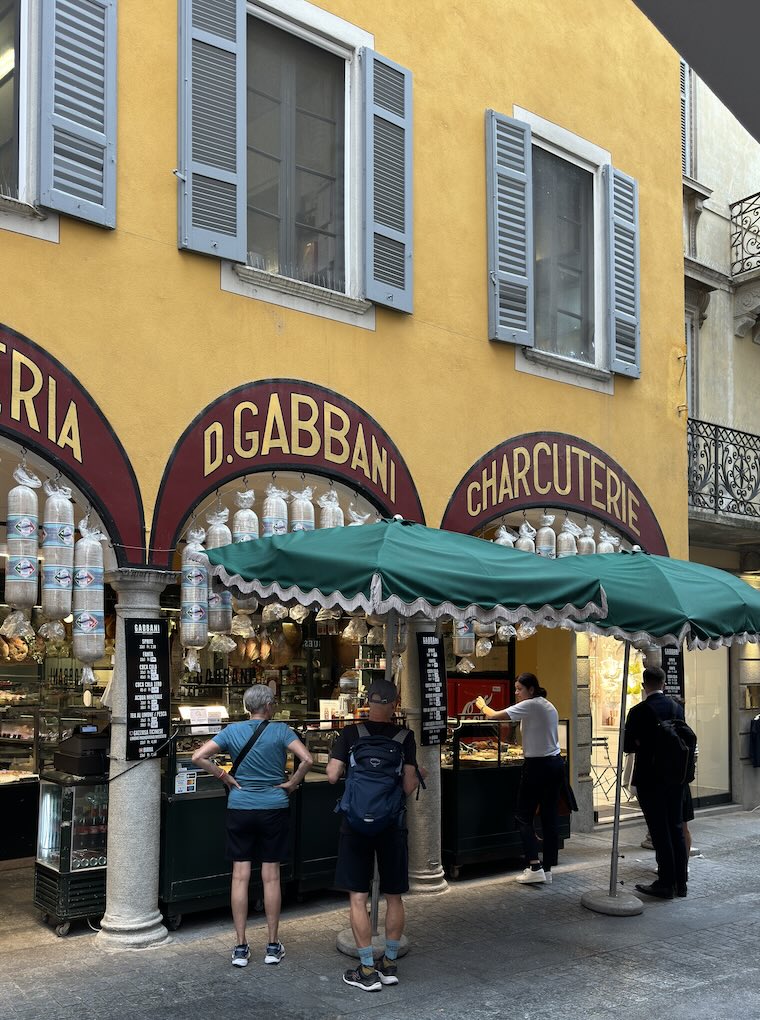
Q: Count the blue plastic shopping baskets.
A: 0